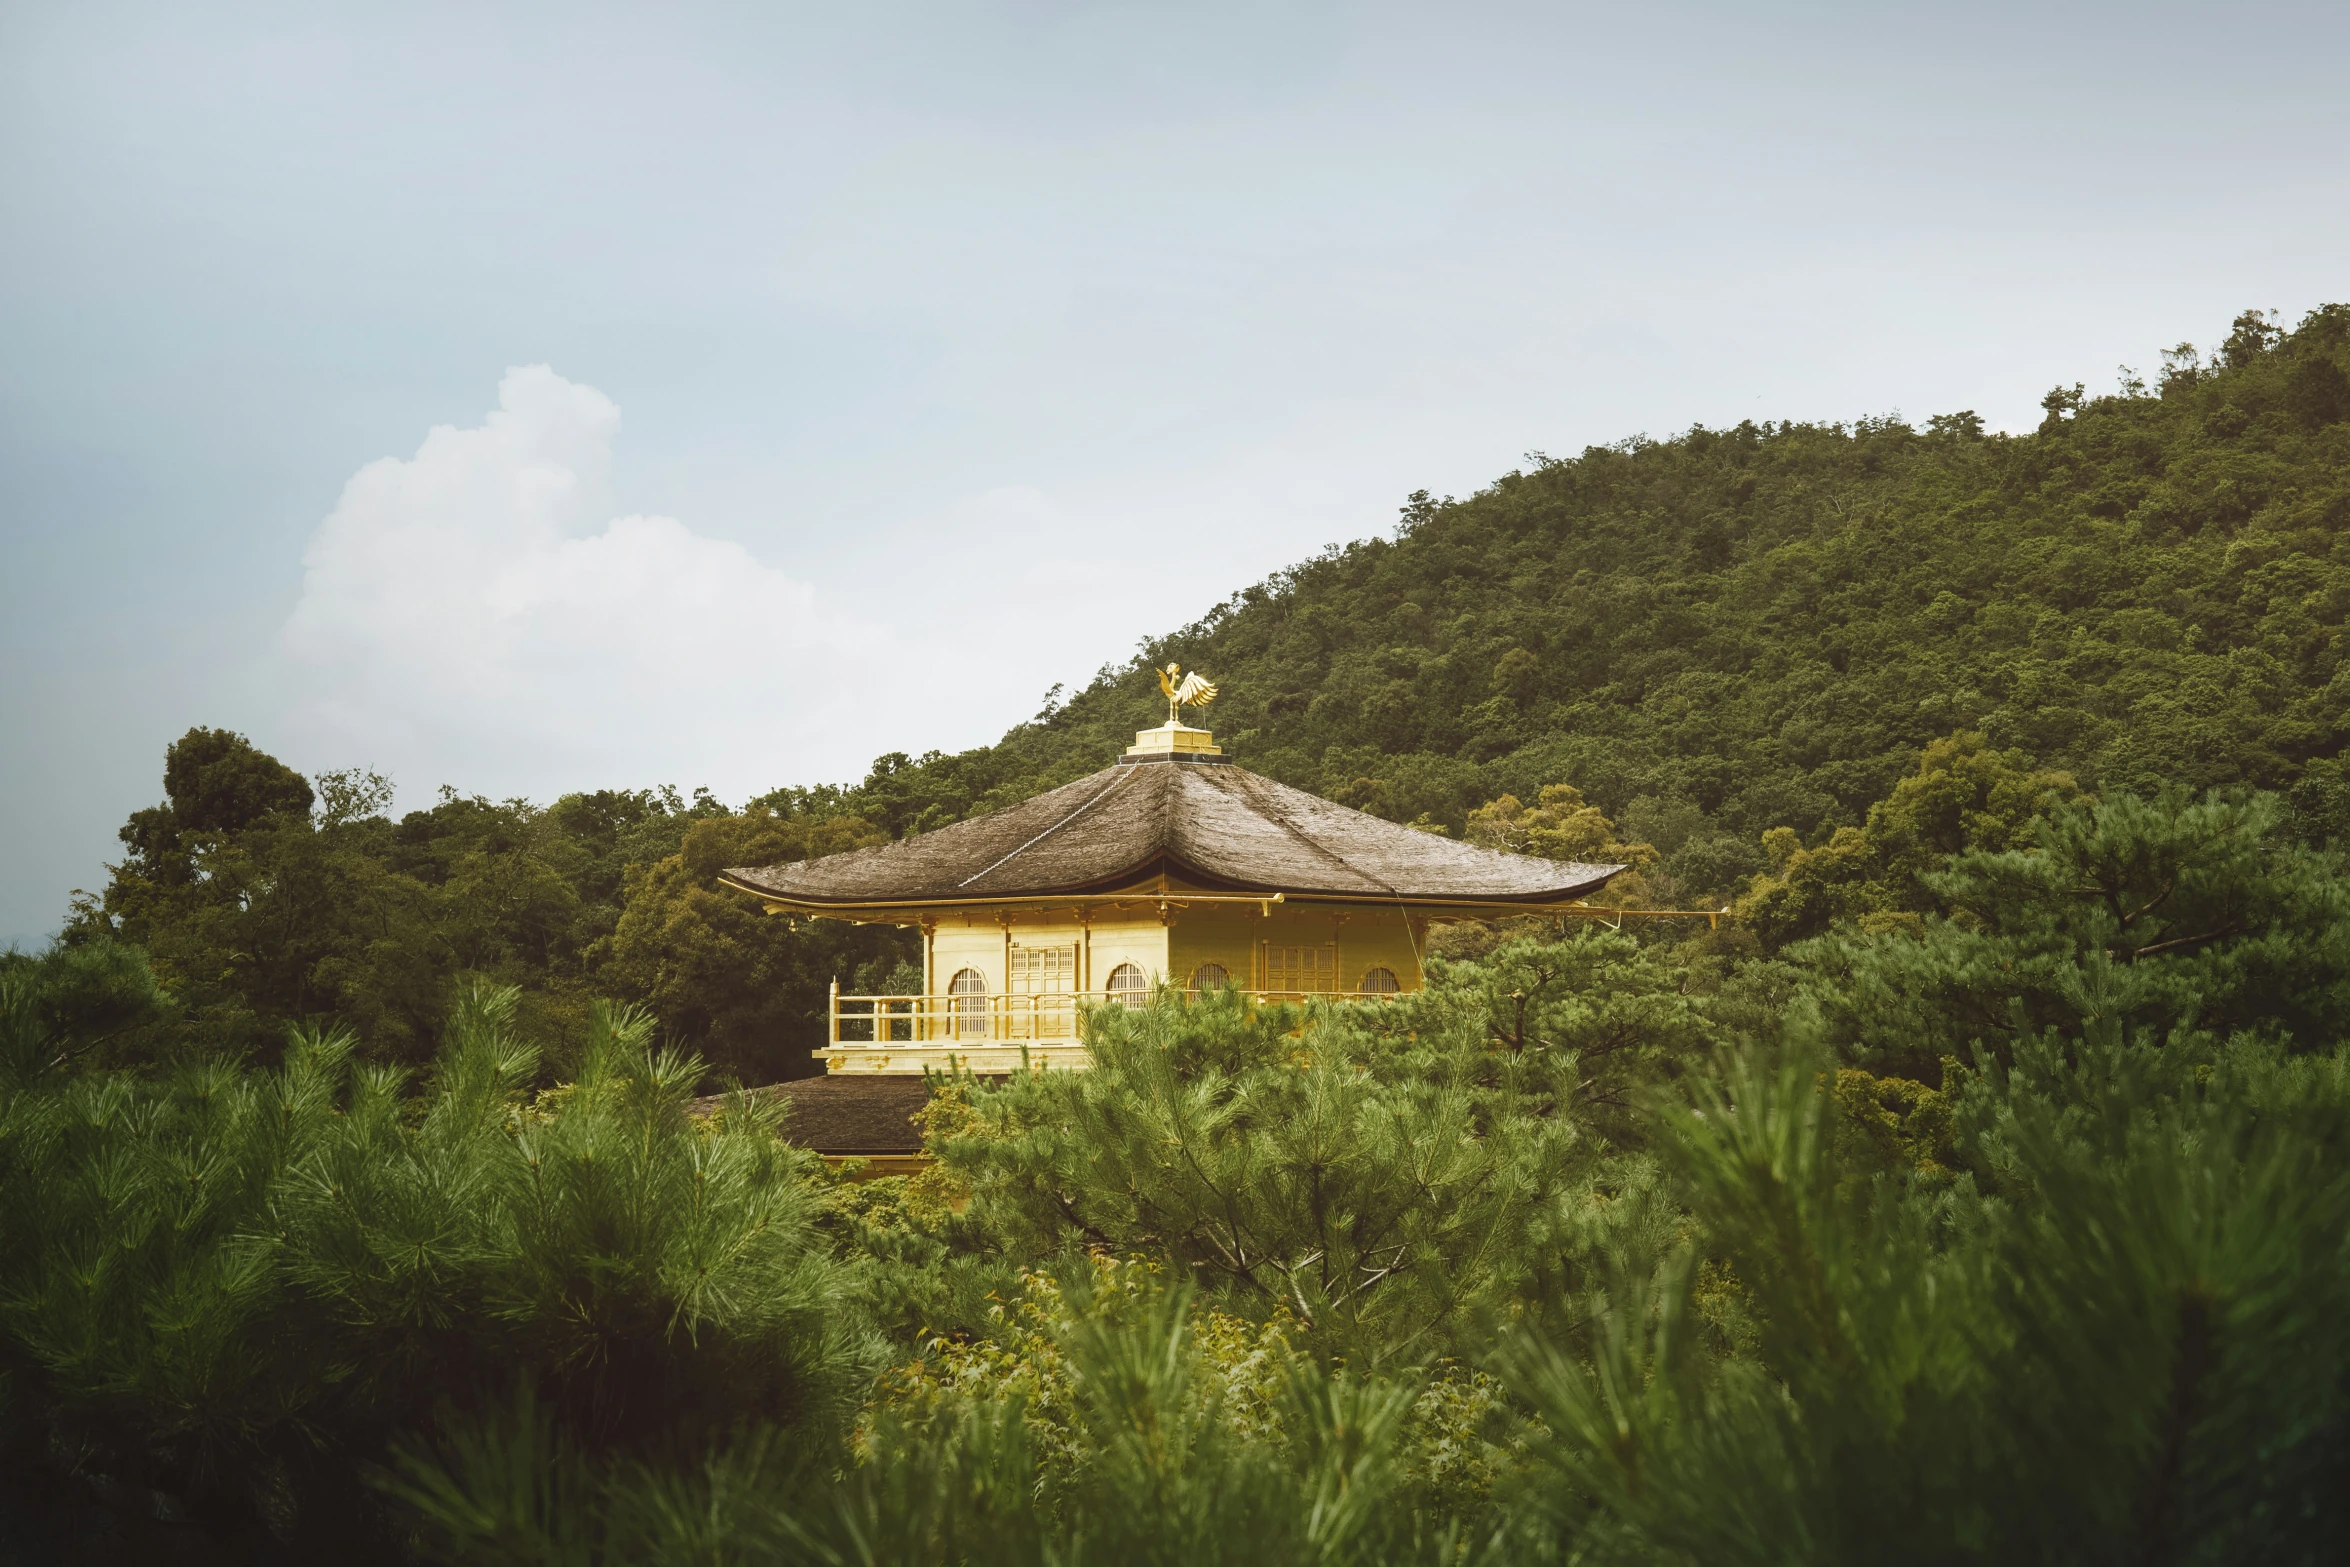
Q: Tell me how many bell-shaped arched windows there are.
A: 4